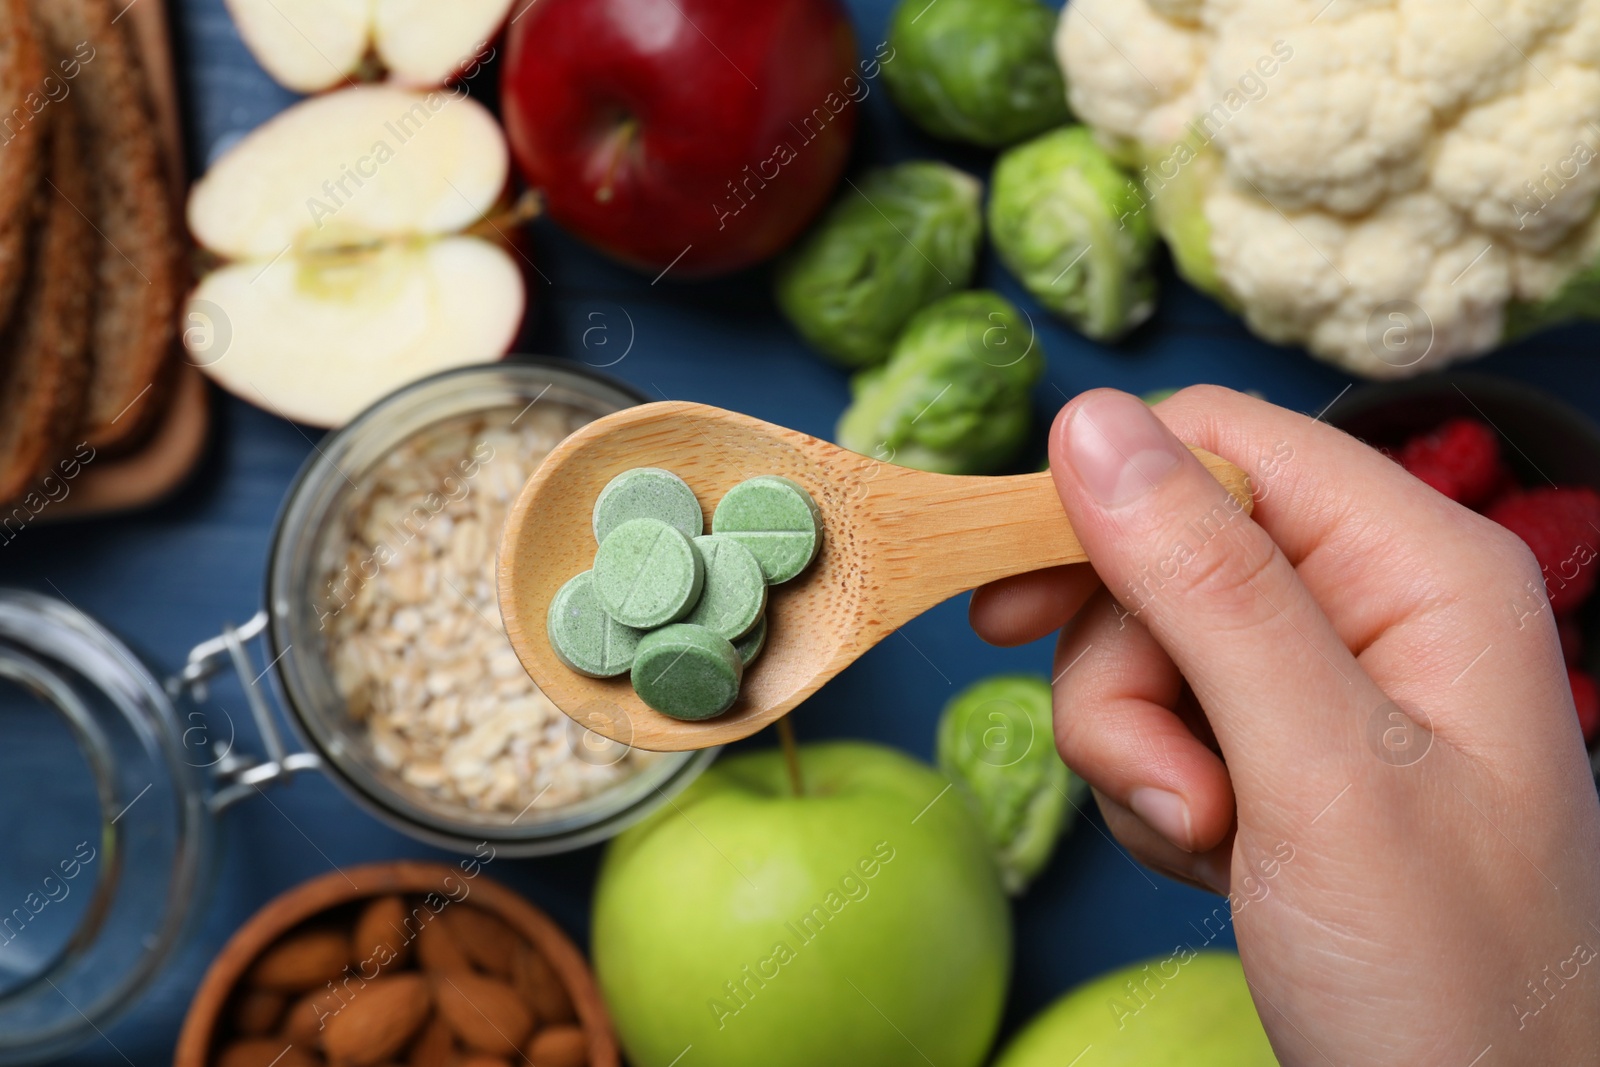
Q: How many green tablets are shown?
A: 7